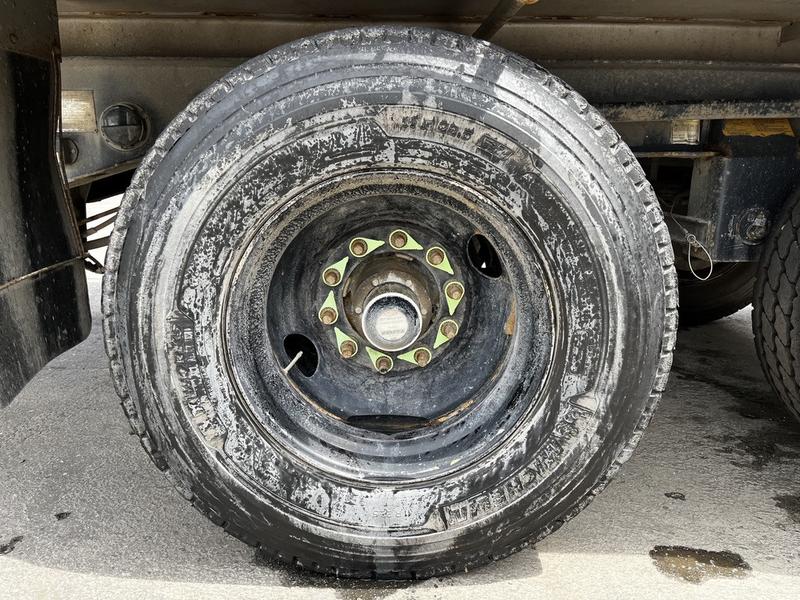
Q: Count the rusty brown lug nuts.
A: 10